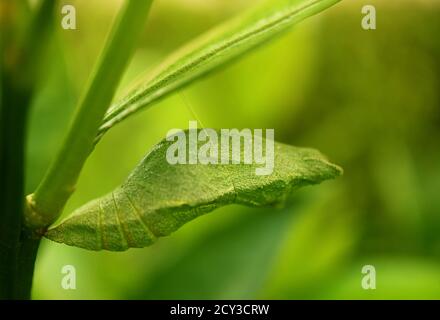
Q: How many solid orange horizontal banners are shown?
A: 0